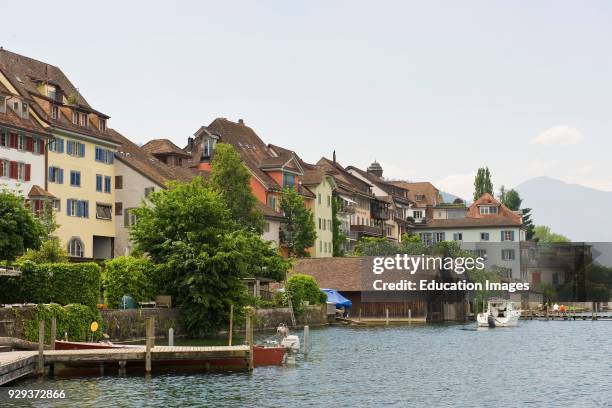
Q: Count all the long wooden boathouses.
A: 1